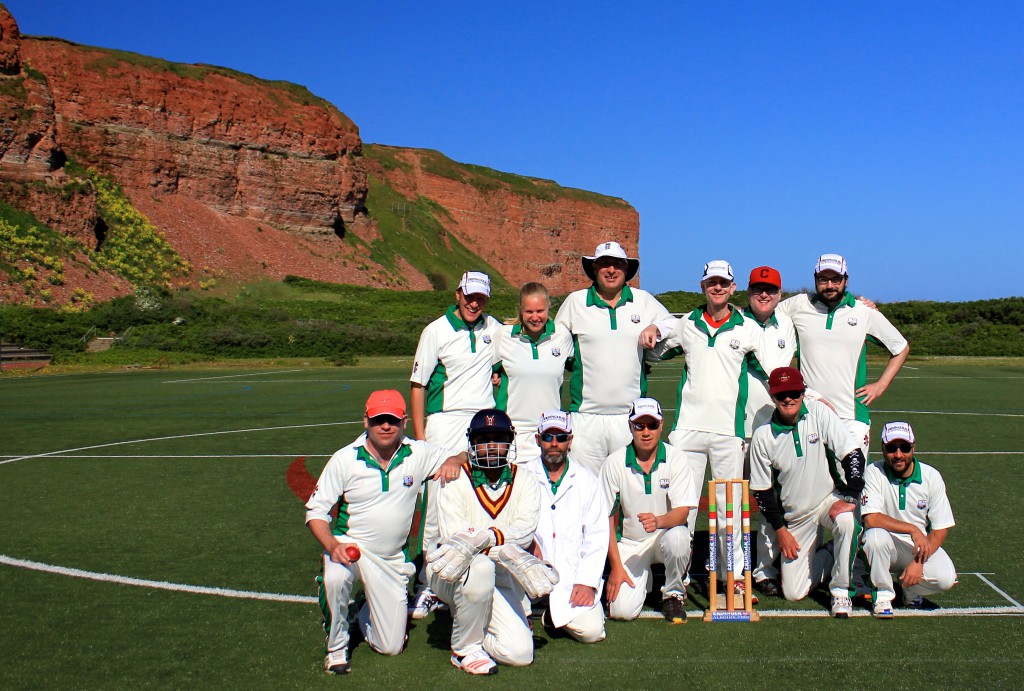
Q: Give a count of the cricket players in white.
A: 12